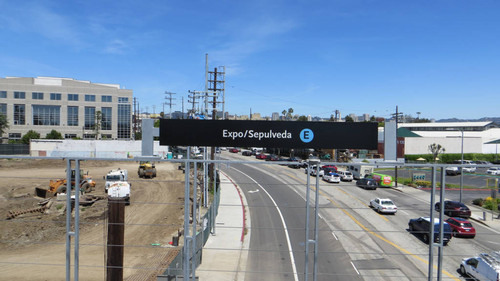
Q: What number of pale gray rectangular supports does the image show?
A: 2